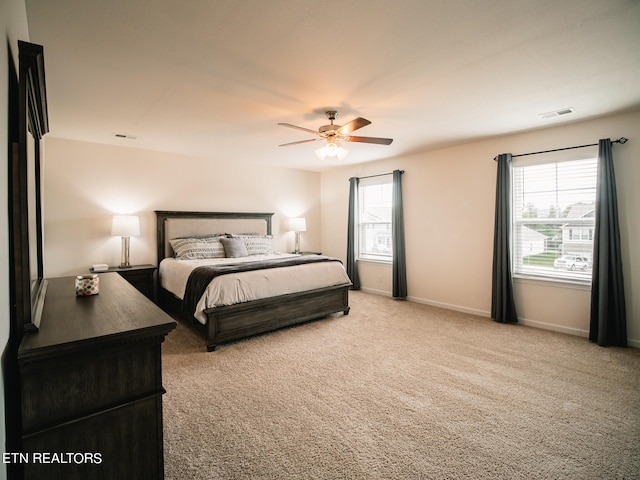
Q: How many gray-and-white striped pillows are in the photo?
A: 2